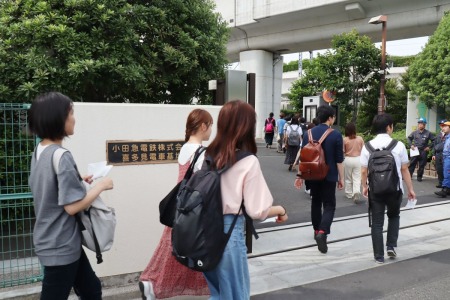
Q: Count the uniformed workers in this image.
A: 3